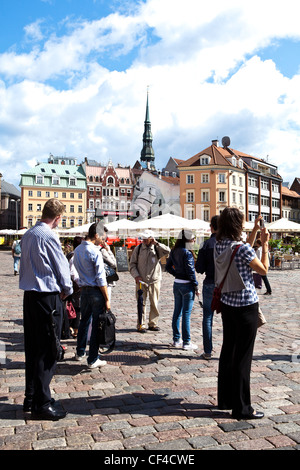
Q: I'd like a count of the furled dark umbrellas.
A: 1